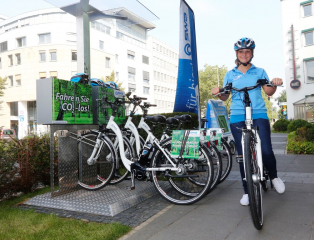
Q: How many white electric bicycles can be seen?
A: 4